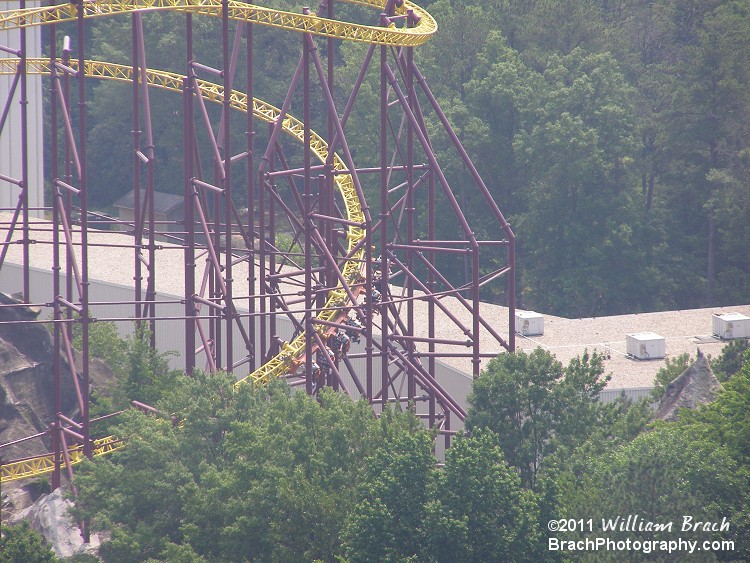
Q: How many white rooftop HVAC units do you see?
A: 3